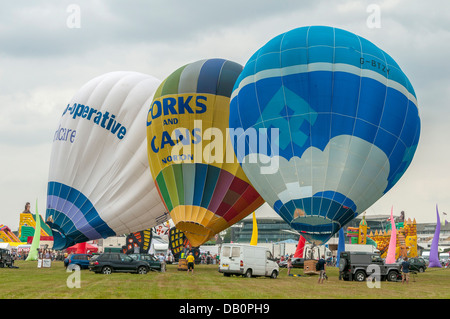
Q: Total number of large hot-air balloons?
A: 3